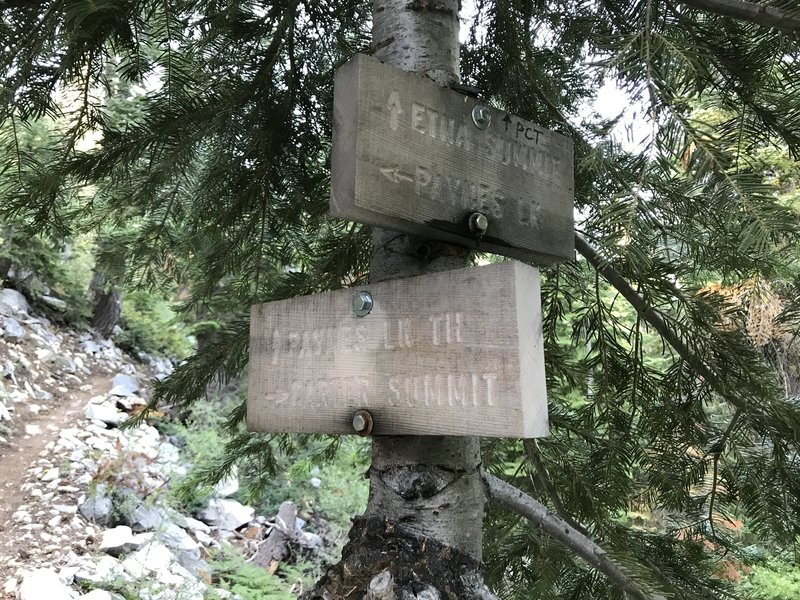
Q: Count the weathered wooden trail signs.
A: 2